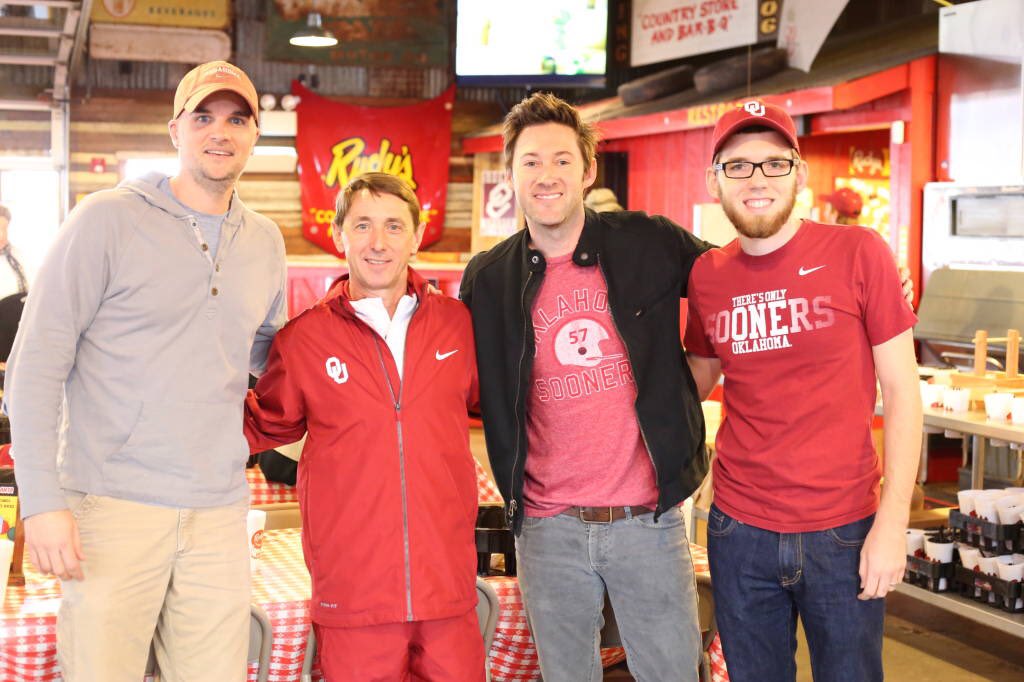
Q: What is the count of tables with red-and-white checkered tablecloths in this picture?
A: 2